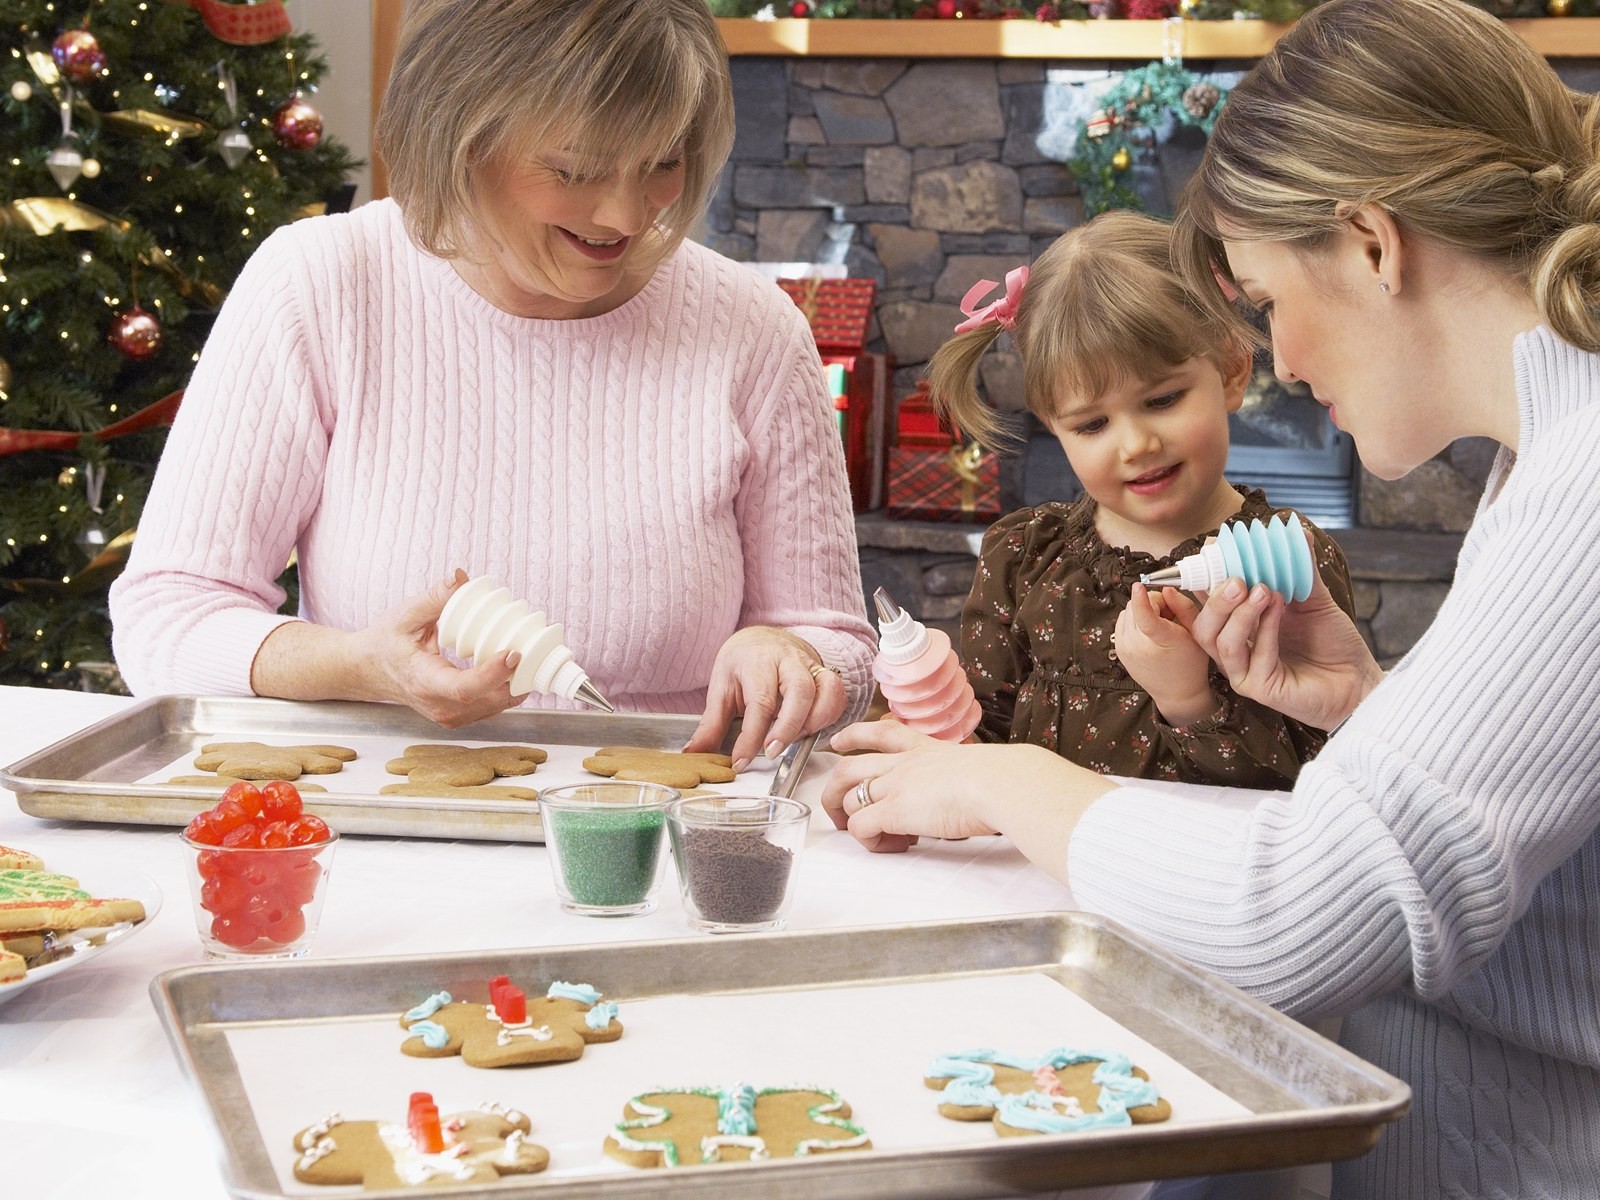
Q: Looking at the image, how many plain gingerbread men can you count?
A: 6